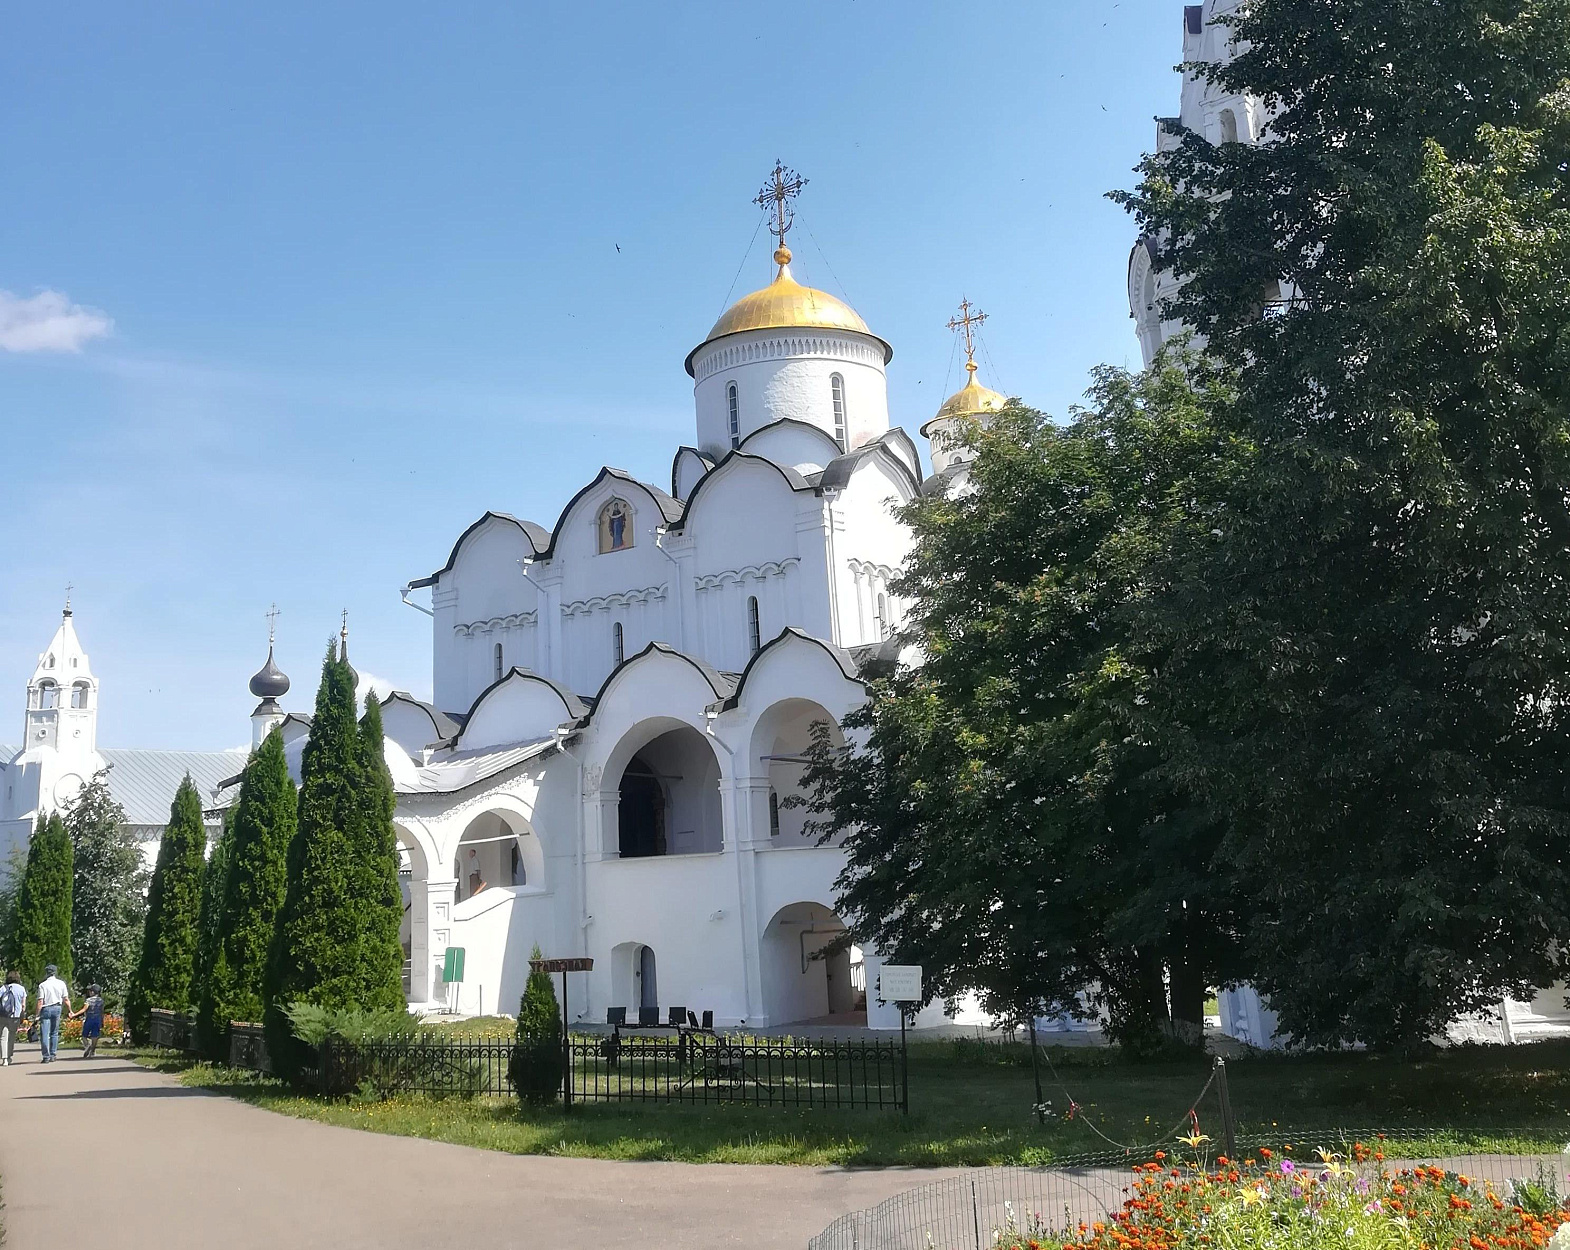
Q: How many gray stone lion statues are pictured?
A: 0